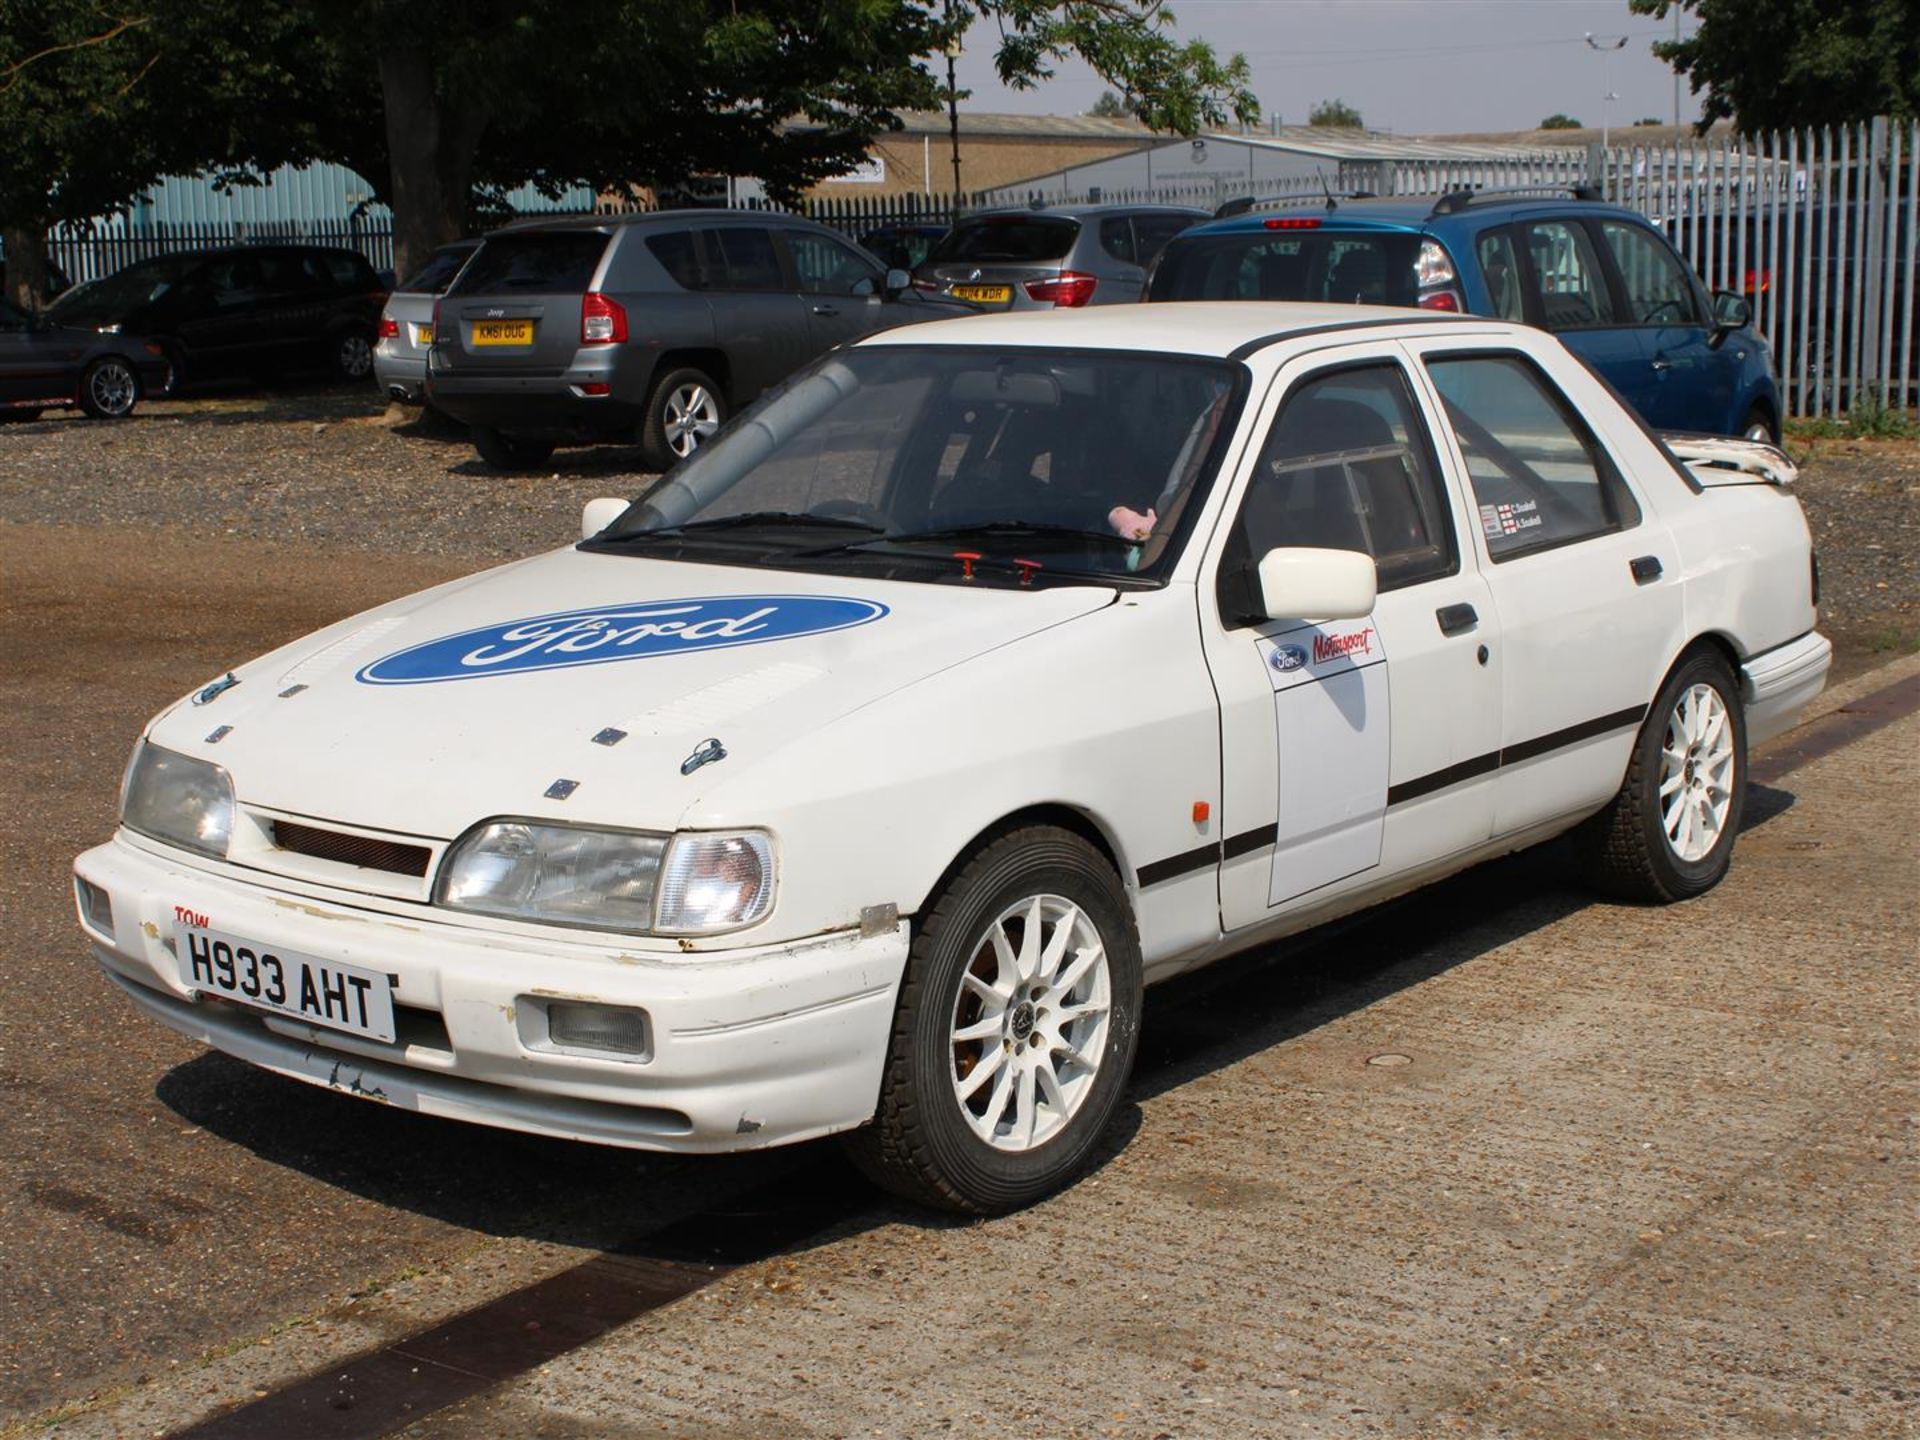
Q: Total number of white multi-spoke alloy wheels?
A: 2